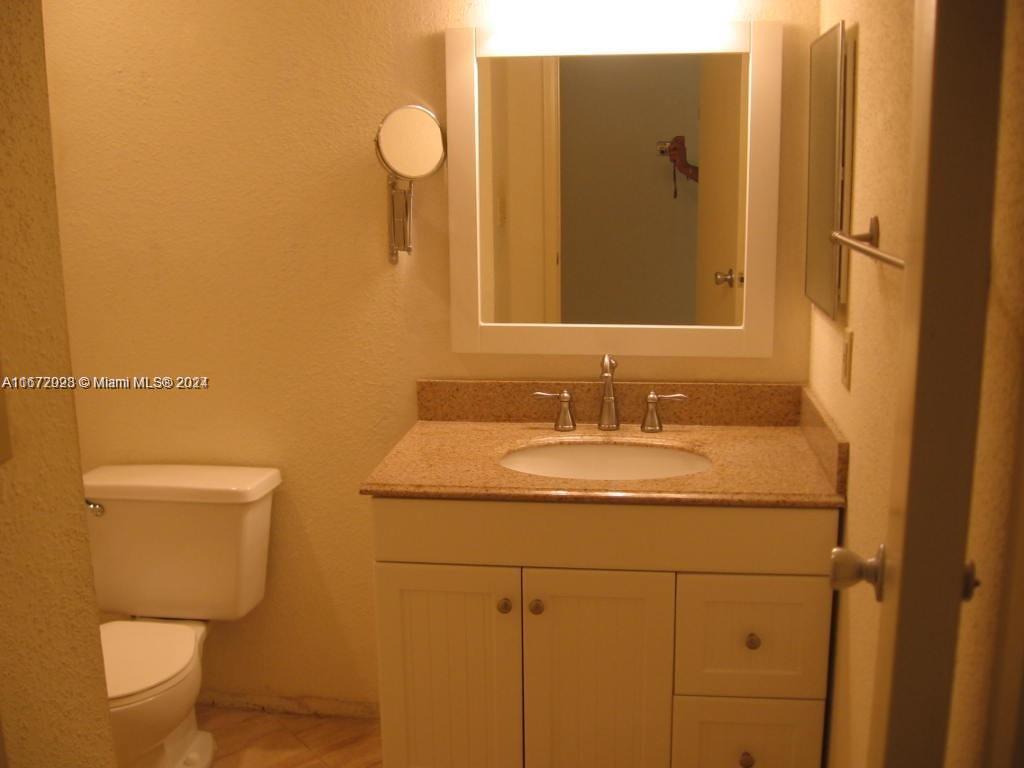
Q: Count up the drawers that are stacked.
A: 2